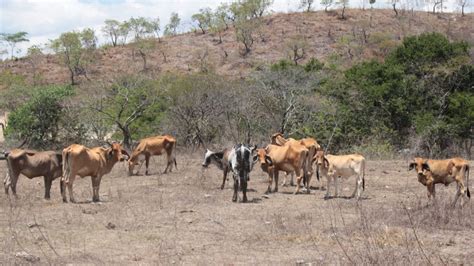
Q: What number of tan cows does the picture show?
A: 6